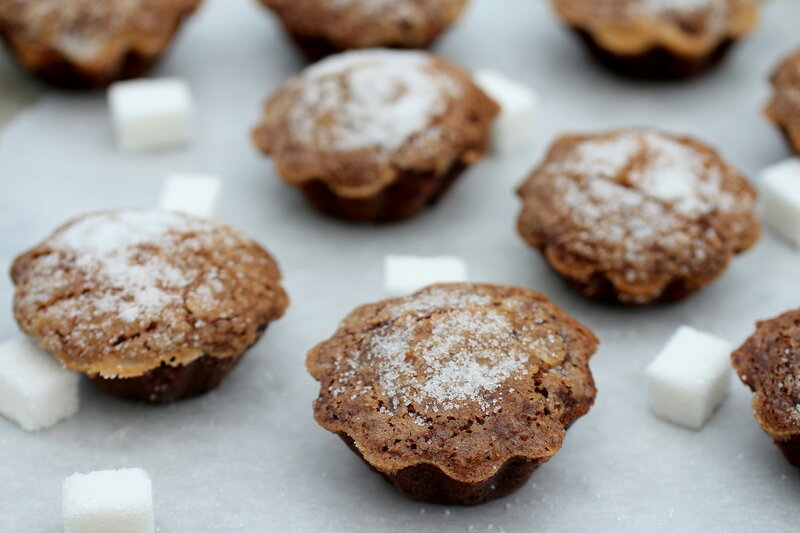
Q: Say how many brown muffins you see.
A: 9